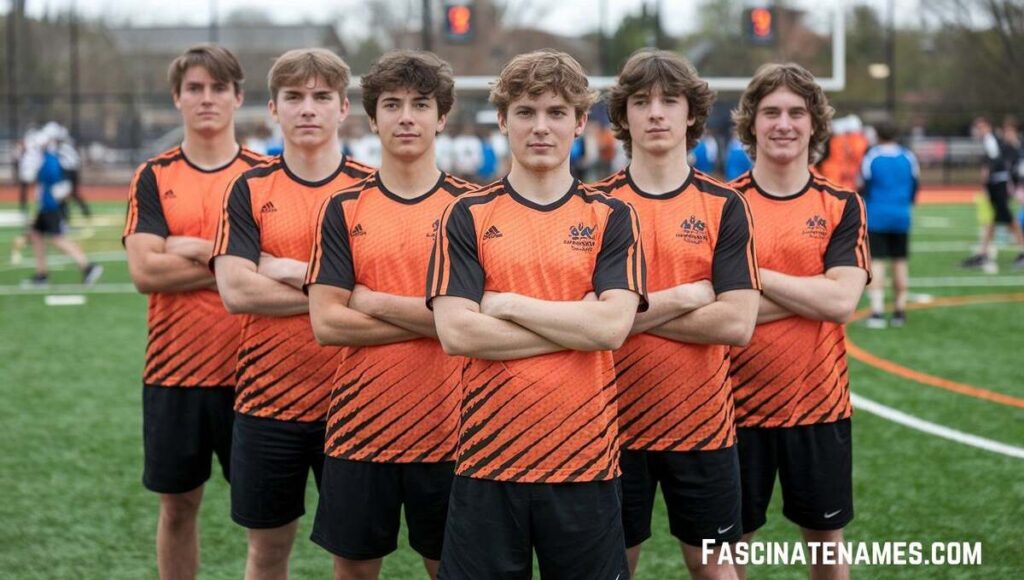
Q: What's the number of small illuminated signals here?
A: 2